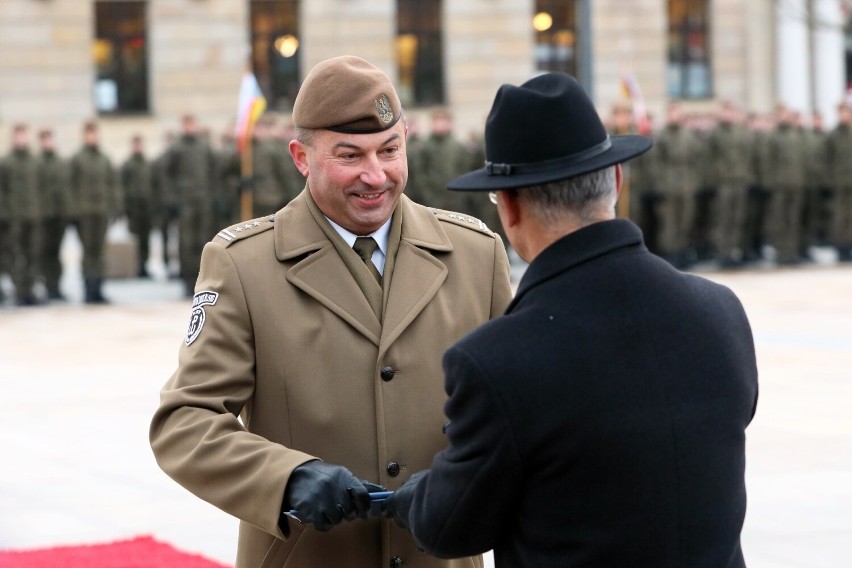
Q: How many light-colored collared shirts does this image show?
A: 1